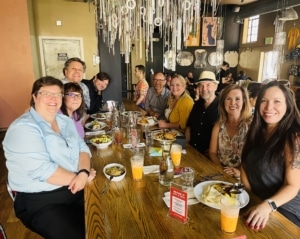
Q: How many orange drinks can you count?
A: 3